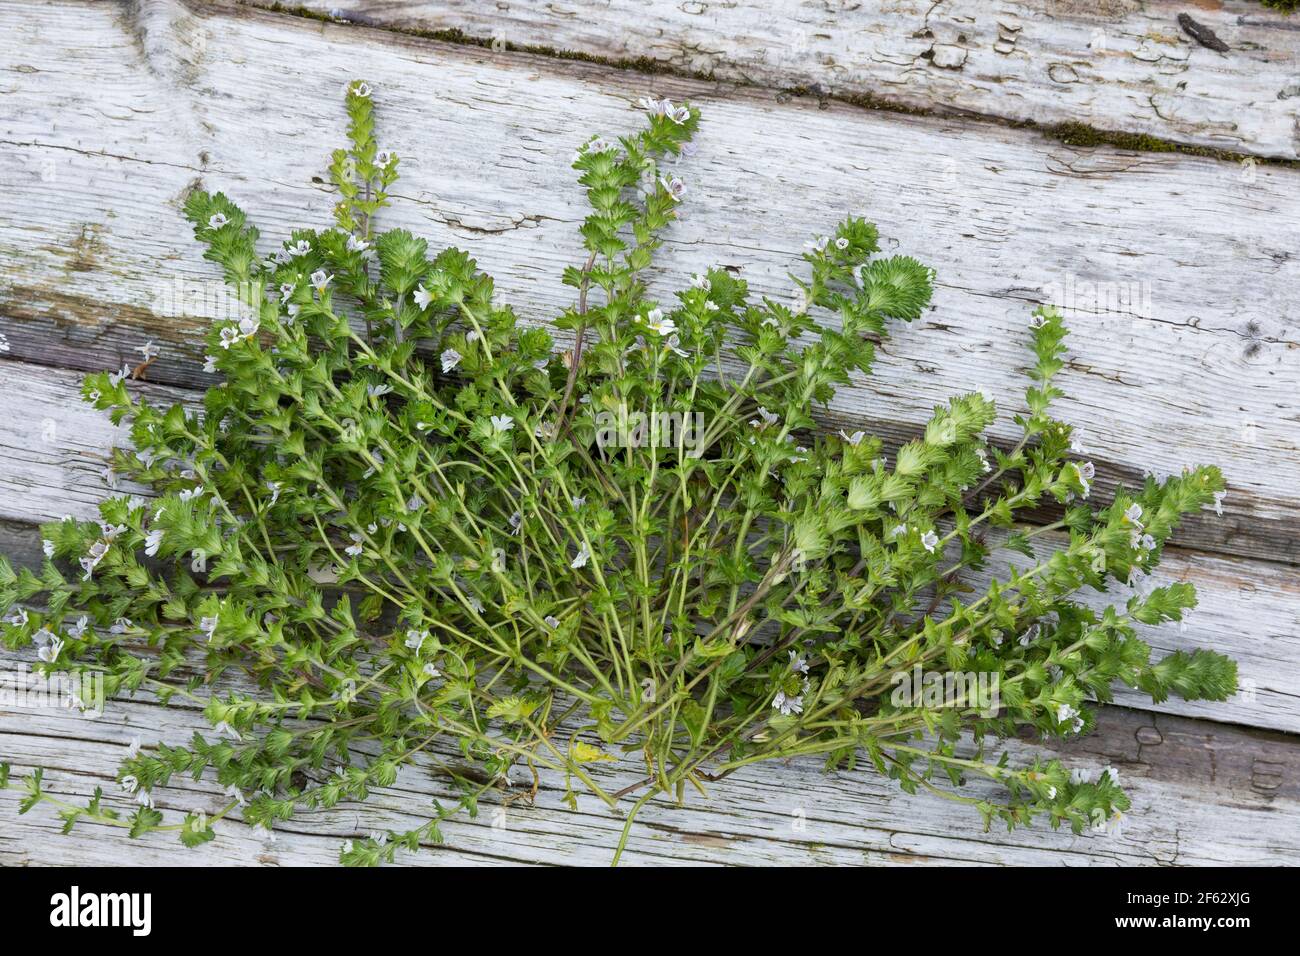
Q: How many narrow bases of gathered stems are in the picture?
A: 1